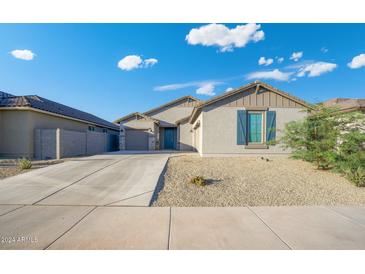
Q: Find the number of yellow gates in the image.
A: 0